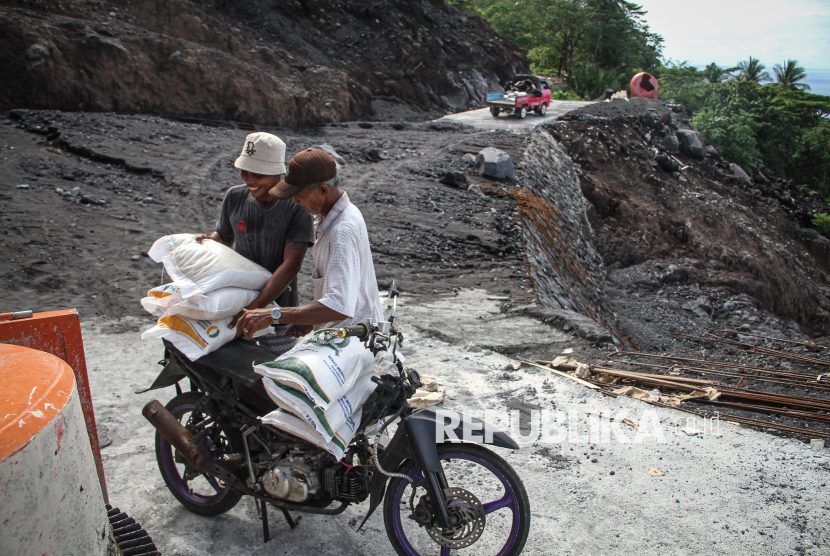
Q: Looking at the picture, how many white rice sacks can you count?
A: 6